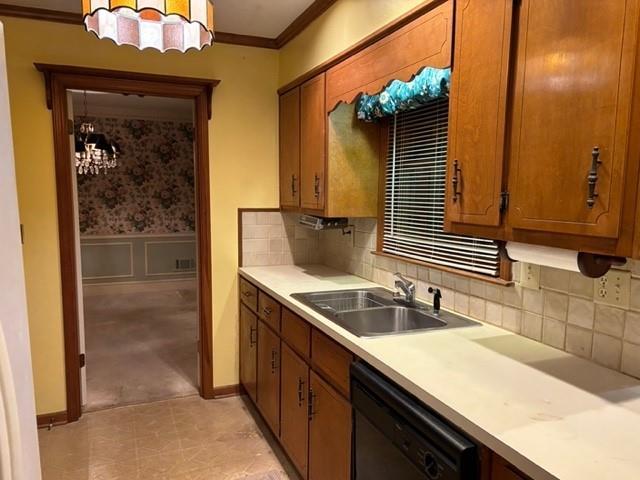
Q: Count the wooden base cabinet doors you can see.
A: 4